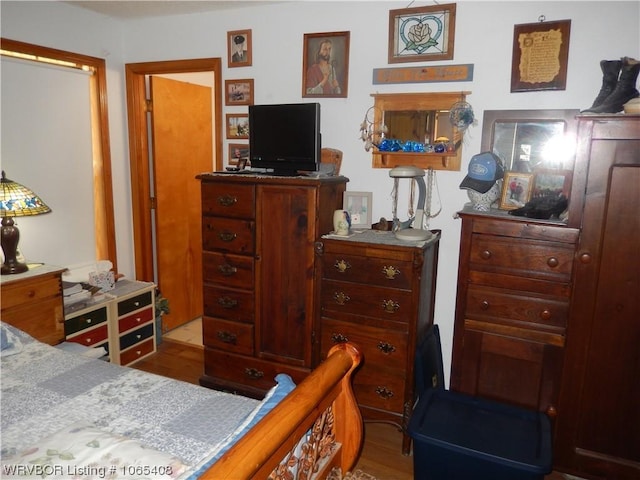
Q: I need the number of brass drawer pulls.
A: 13